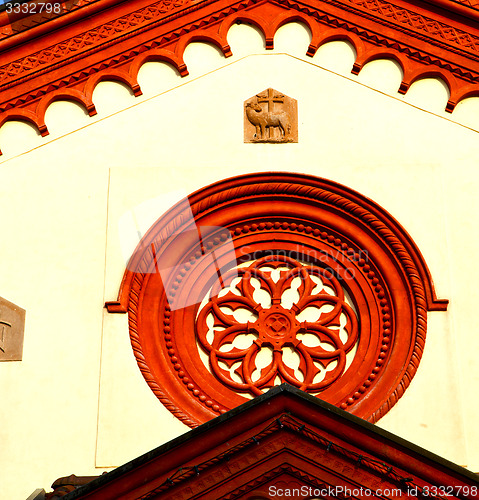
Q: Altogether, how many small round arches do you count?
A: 11